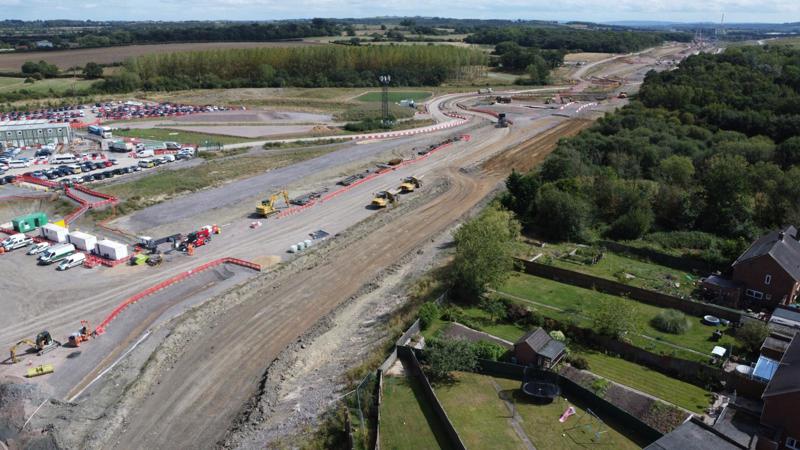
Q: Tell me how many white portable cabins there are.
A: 3